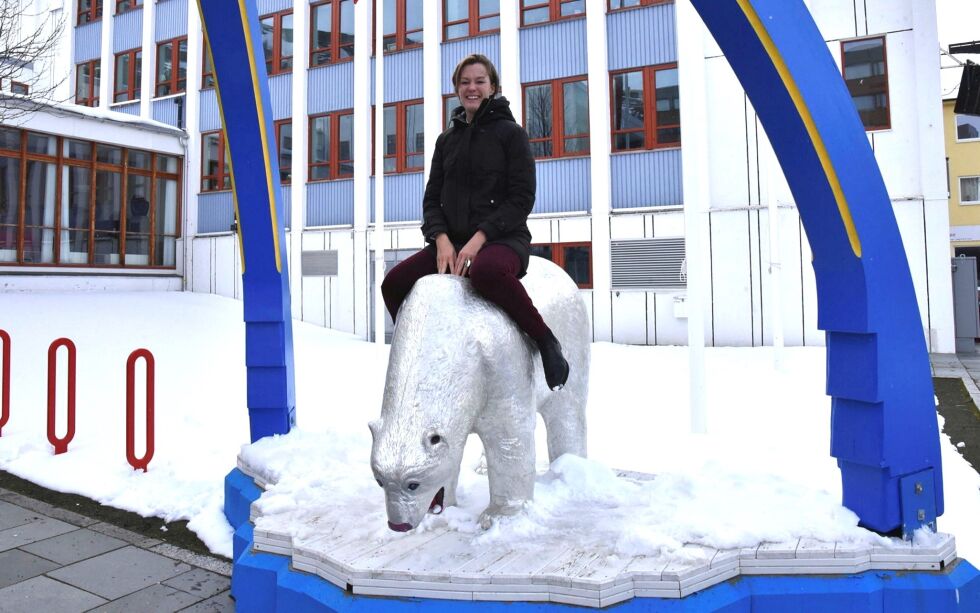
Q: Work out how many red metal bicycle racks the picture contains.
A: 3